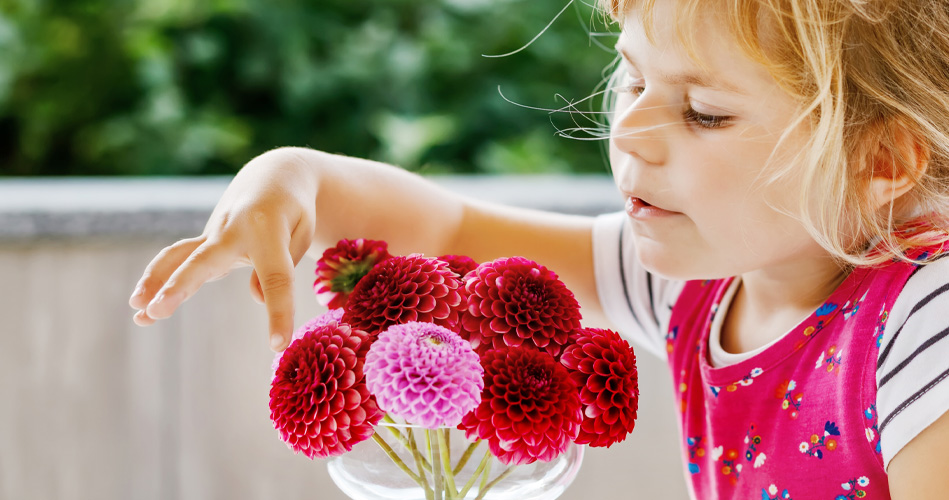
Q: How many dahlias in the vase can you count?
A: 9